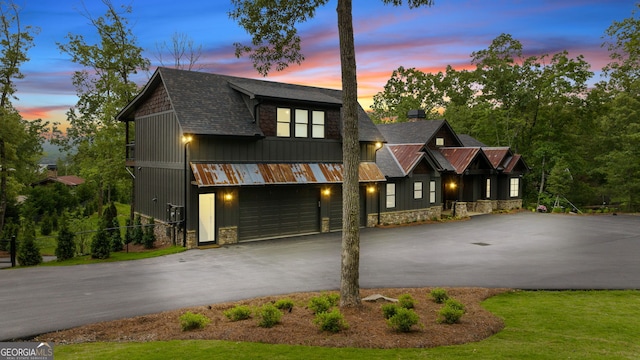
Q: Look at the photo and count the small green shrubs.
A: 13